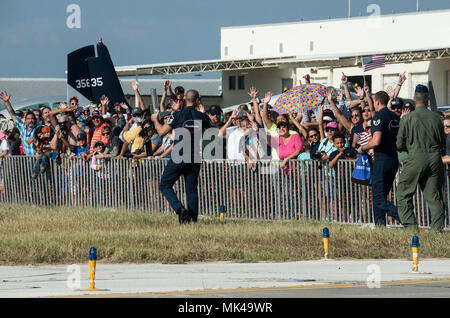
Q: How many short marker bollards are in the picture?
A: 4